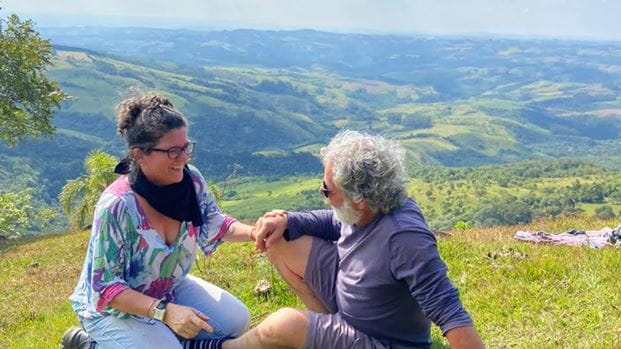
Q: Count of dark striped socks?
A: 1